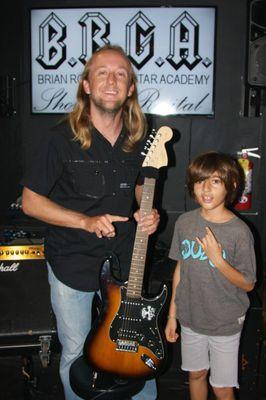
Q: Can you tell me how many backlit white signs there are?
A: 1